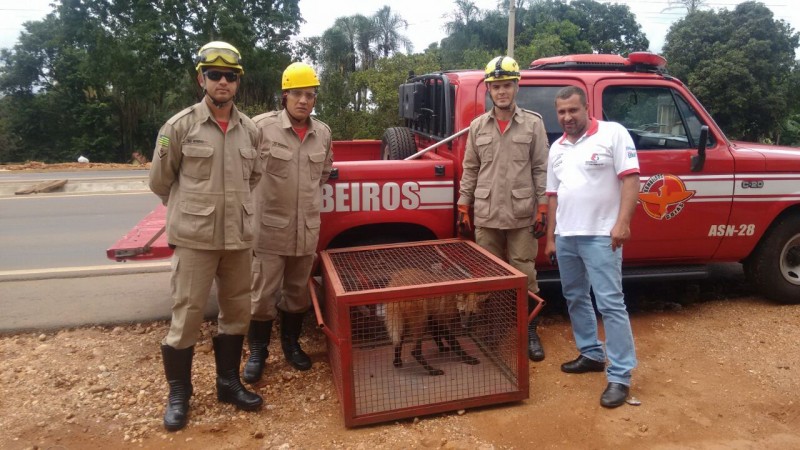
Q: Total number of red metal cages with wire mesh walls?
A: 1